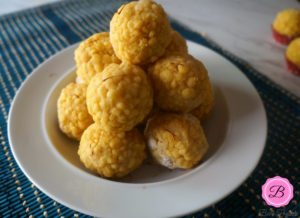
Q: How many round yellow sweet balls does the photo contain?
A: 11